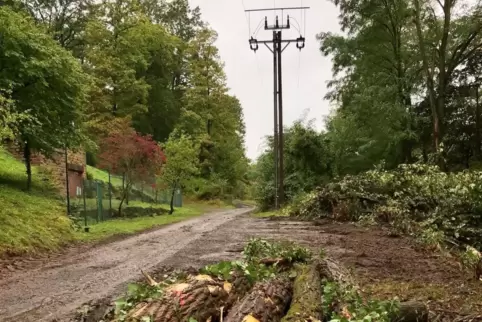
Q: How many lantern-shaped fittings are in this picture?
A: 2